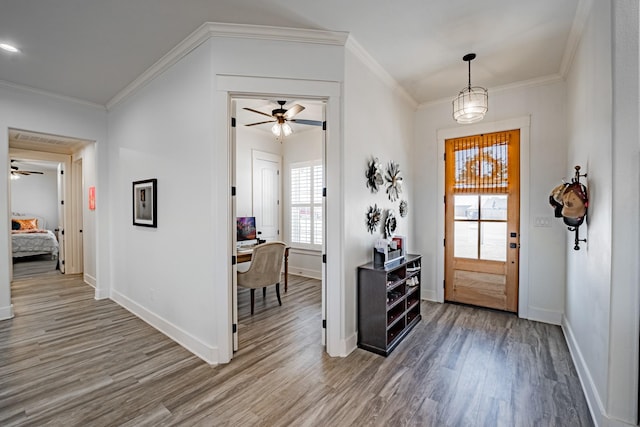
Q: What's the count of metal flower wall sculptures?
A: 5